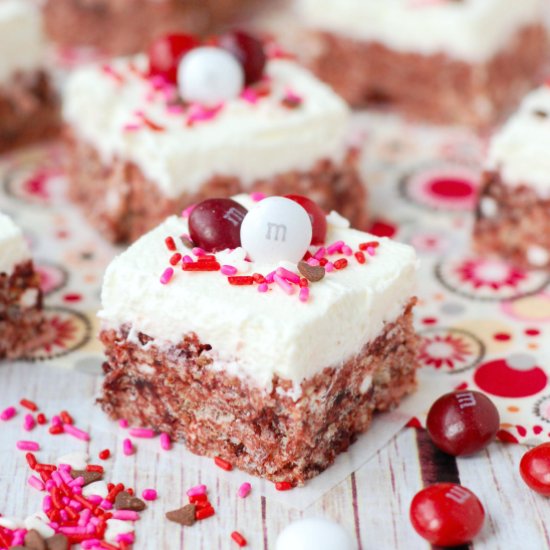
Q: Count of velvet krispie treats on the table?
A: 7